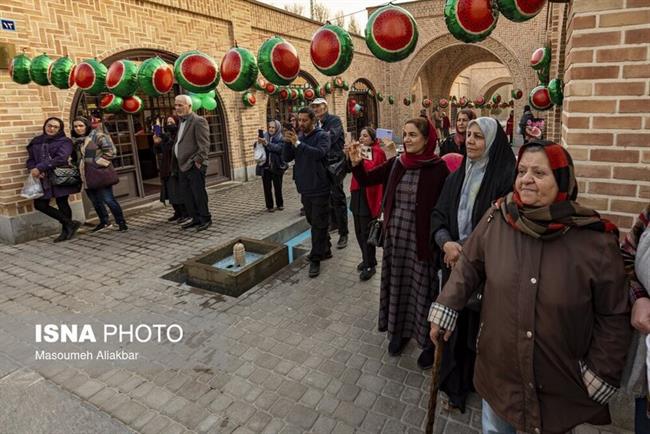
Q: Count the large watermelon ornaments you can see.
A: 13